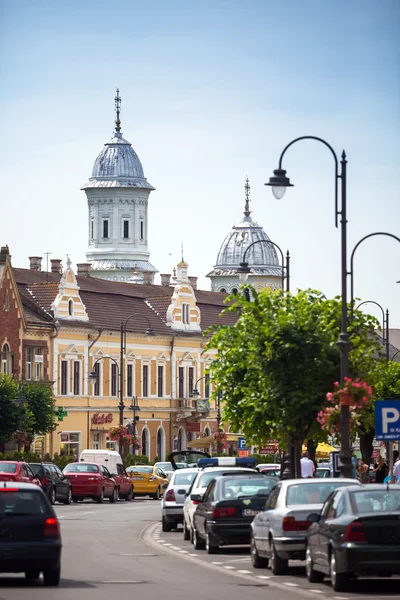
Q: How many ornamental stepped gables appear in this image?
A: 2